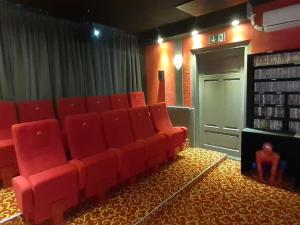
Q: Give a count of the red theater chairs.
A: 11